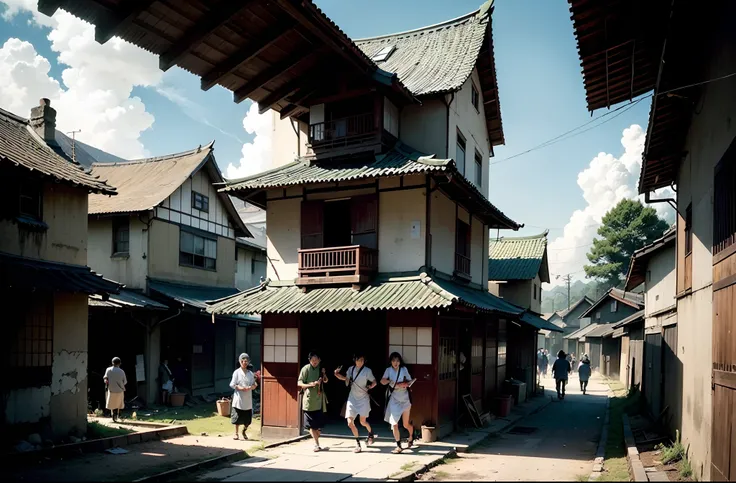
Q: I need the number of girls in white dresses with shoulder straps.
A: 2